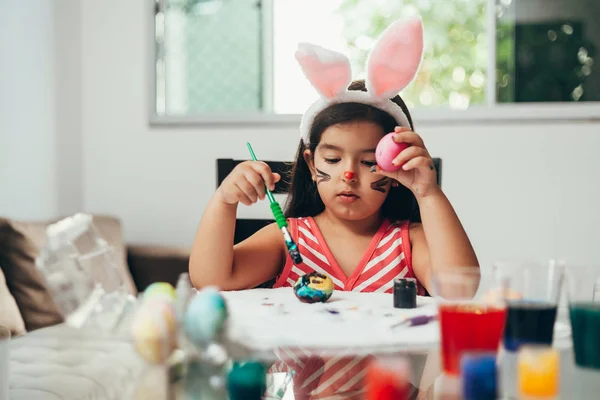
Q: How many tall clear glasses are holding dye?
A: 3